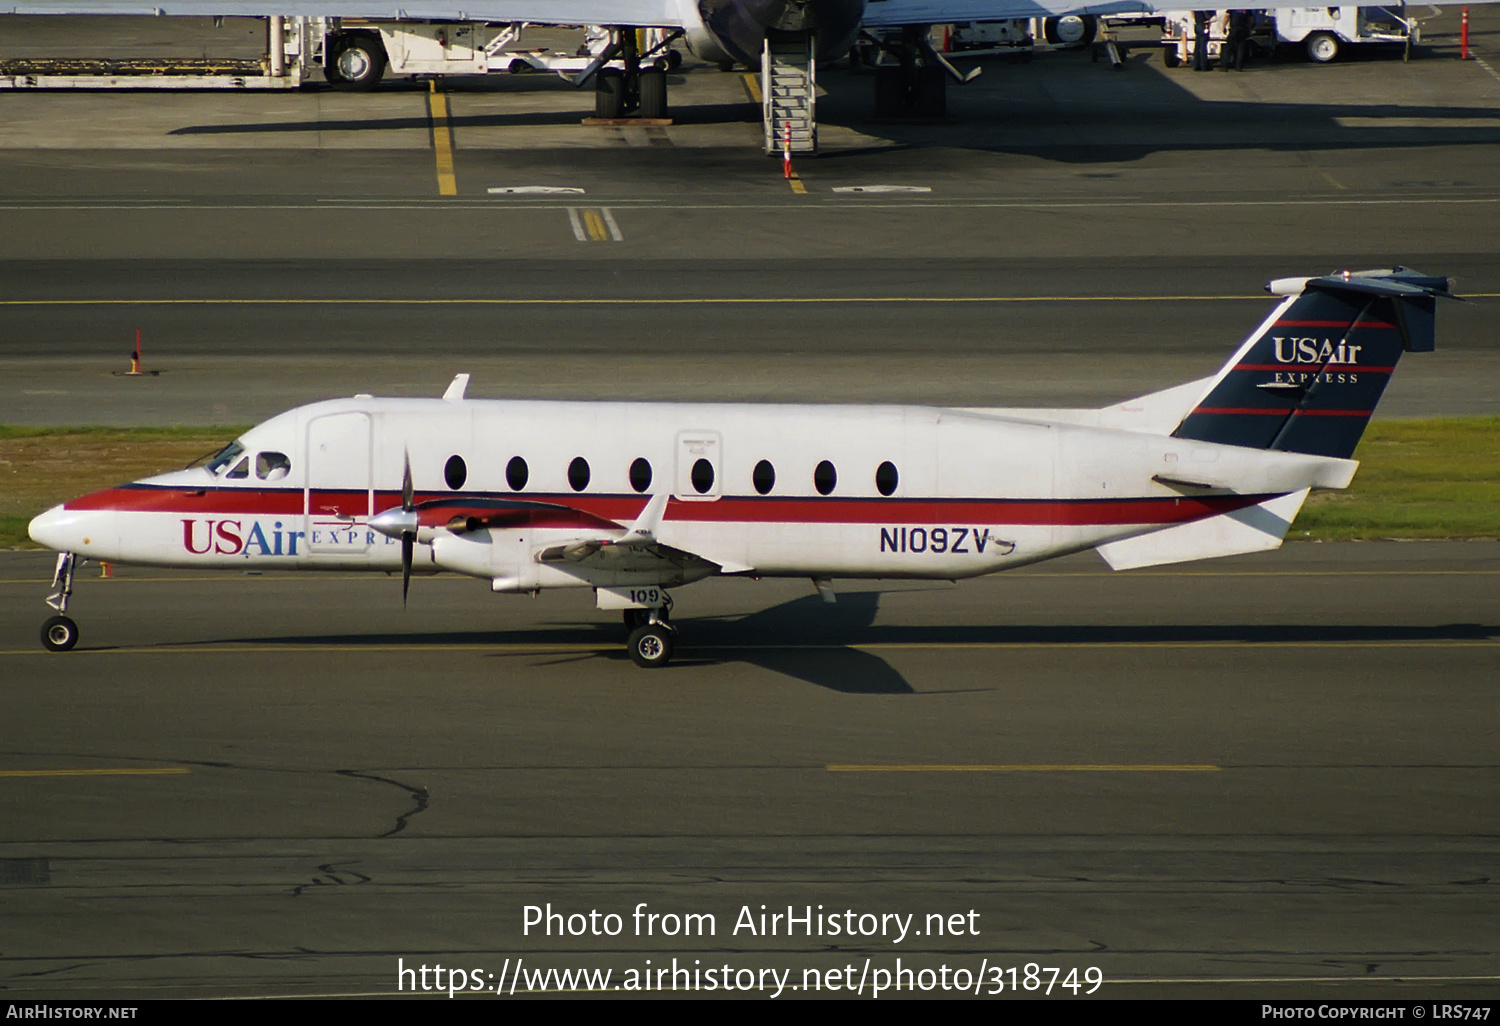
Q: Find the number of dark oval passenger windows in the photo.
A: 8